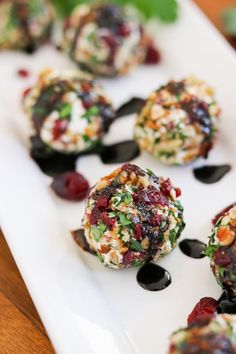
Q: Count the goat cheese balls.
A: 7